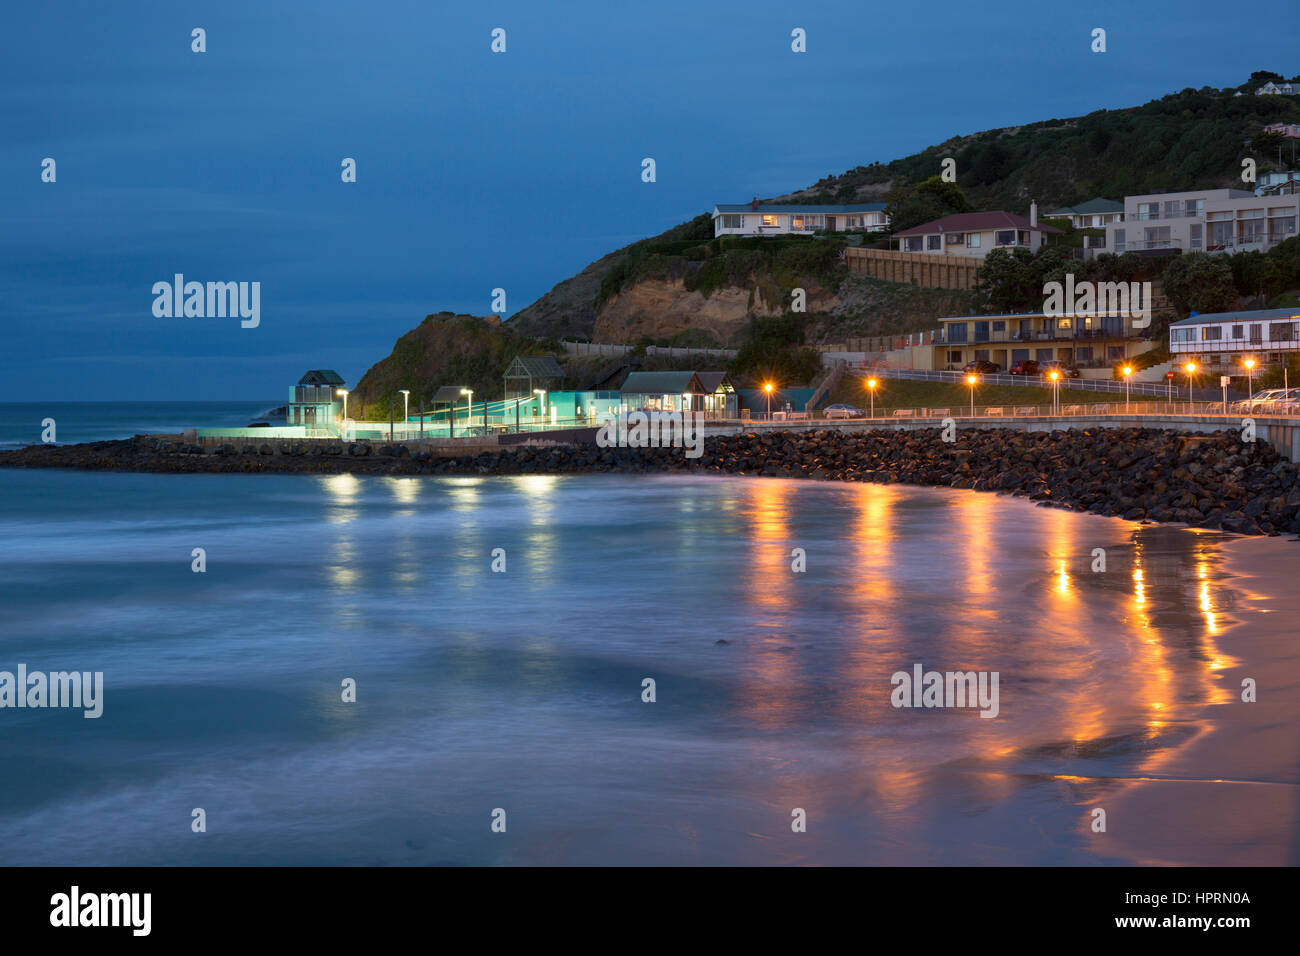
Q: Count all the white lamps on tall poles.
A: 4